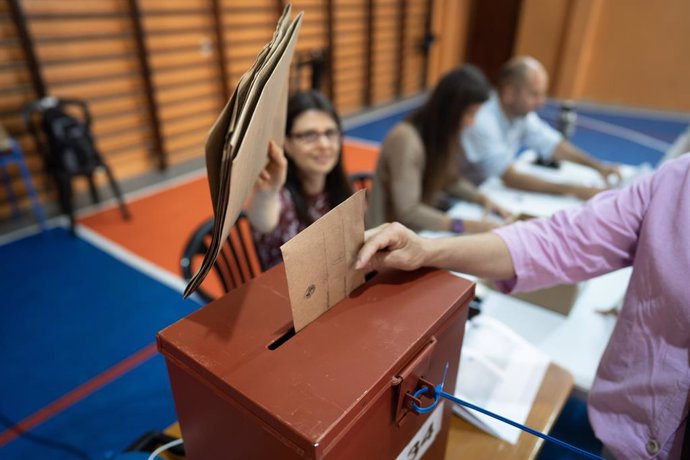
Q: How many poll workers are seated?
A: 3